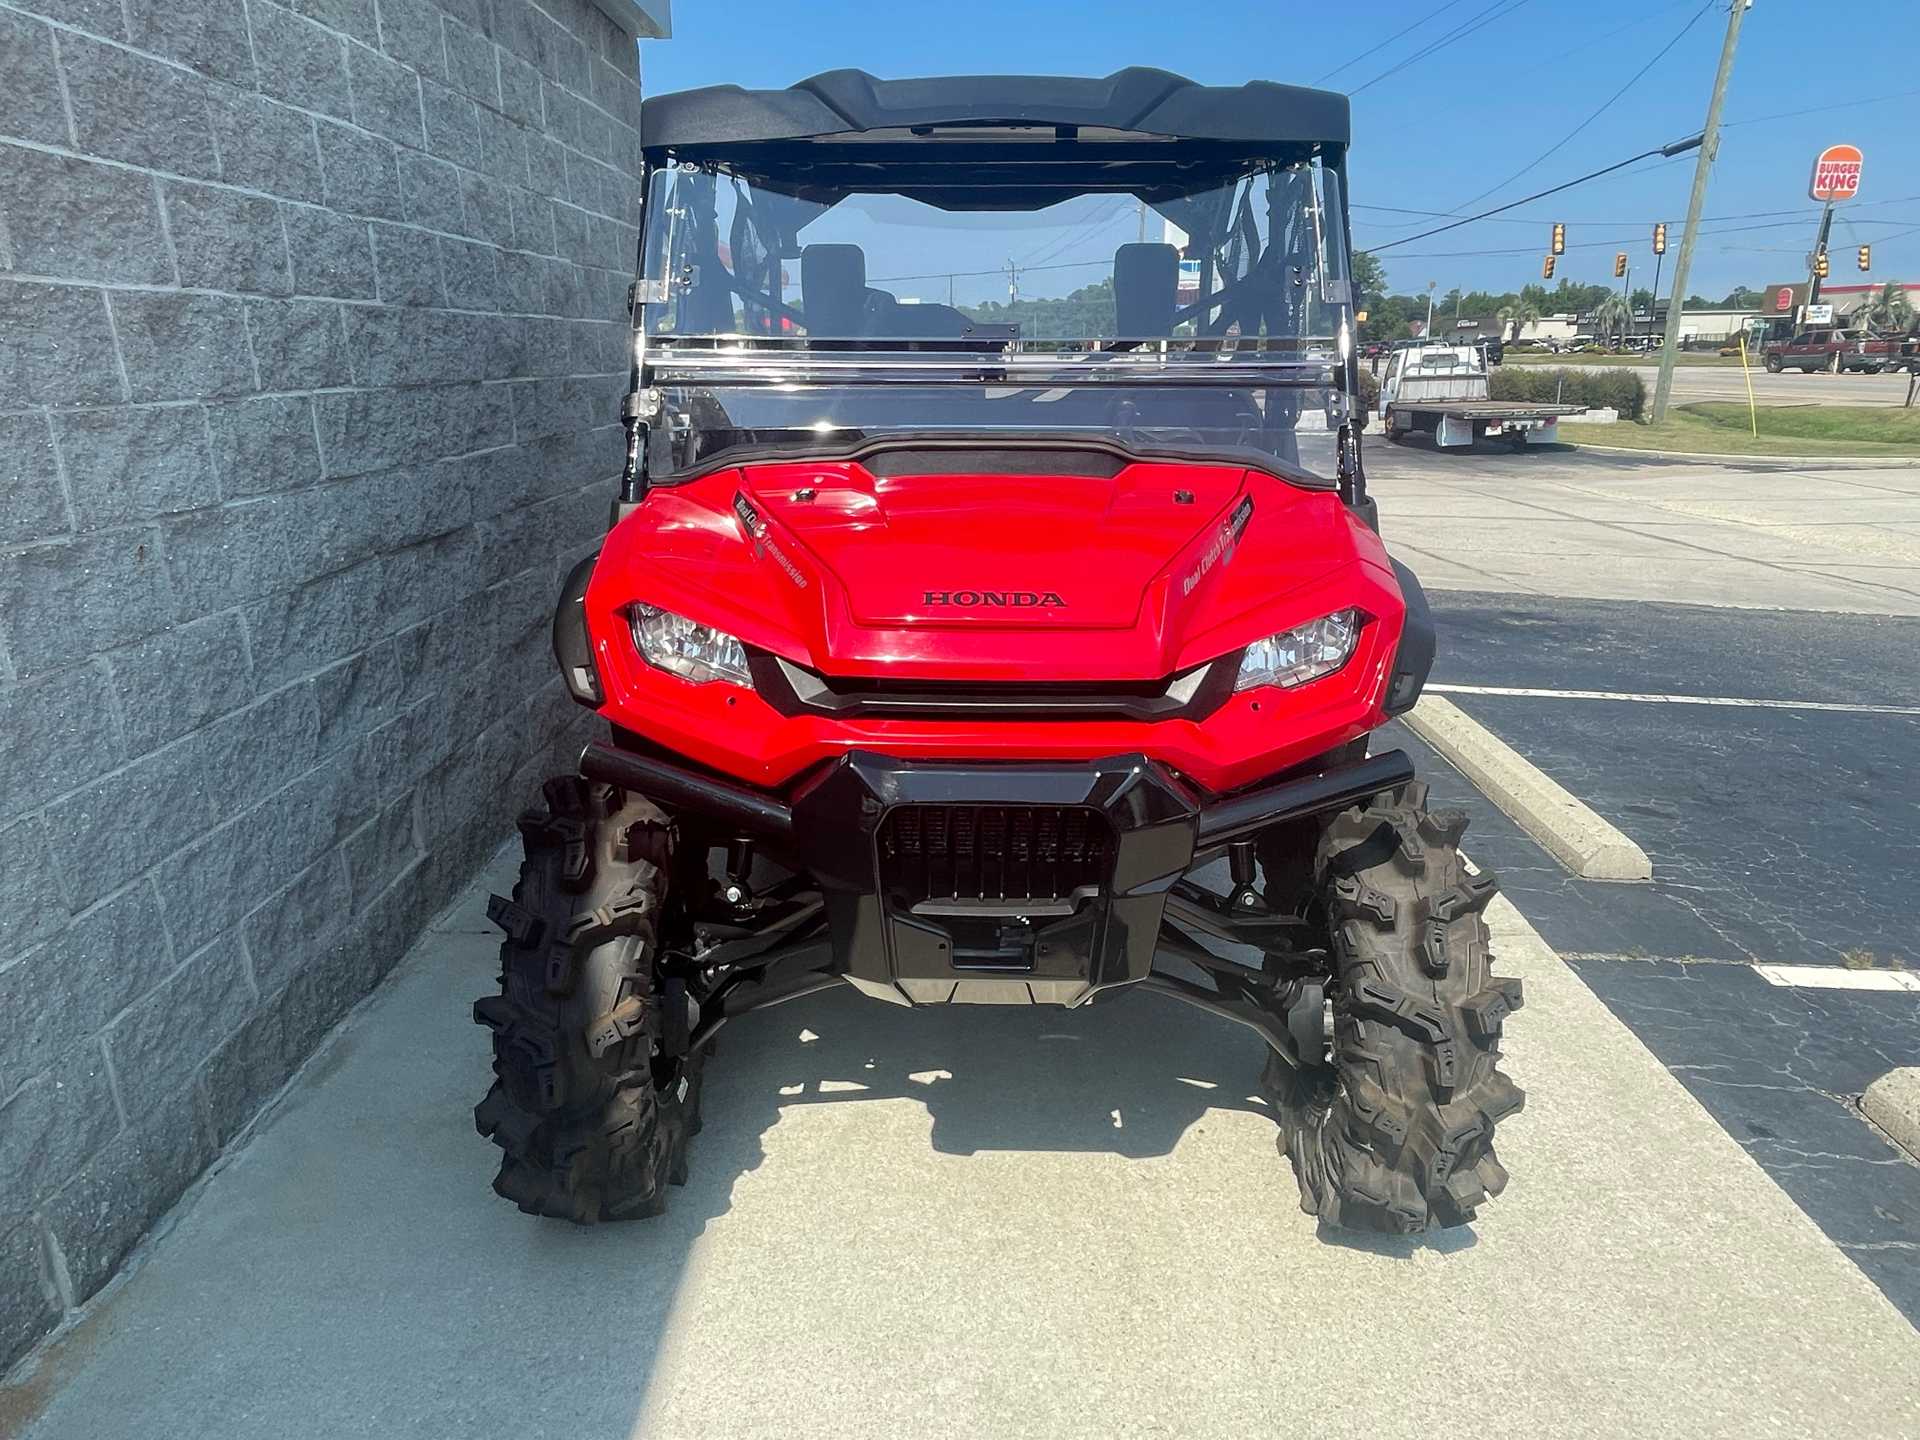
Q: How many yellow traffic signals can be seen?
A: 6